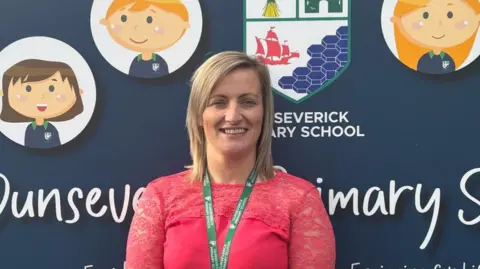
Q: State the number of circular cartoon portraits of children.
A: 3